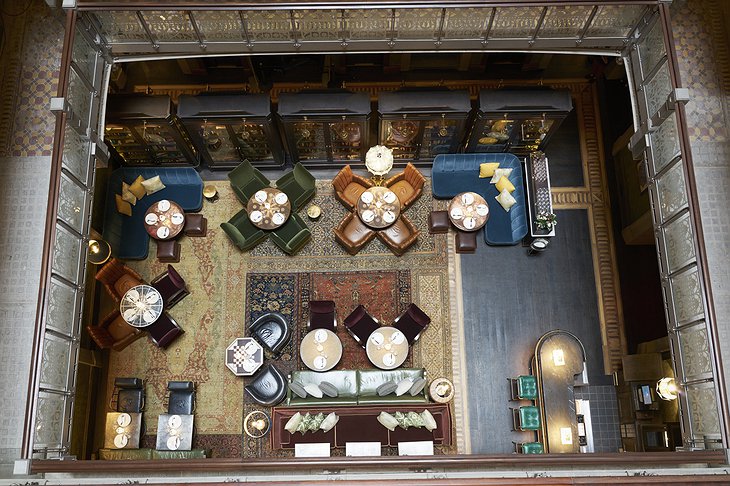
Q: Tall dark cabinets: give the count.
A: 5